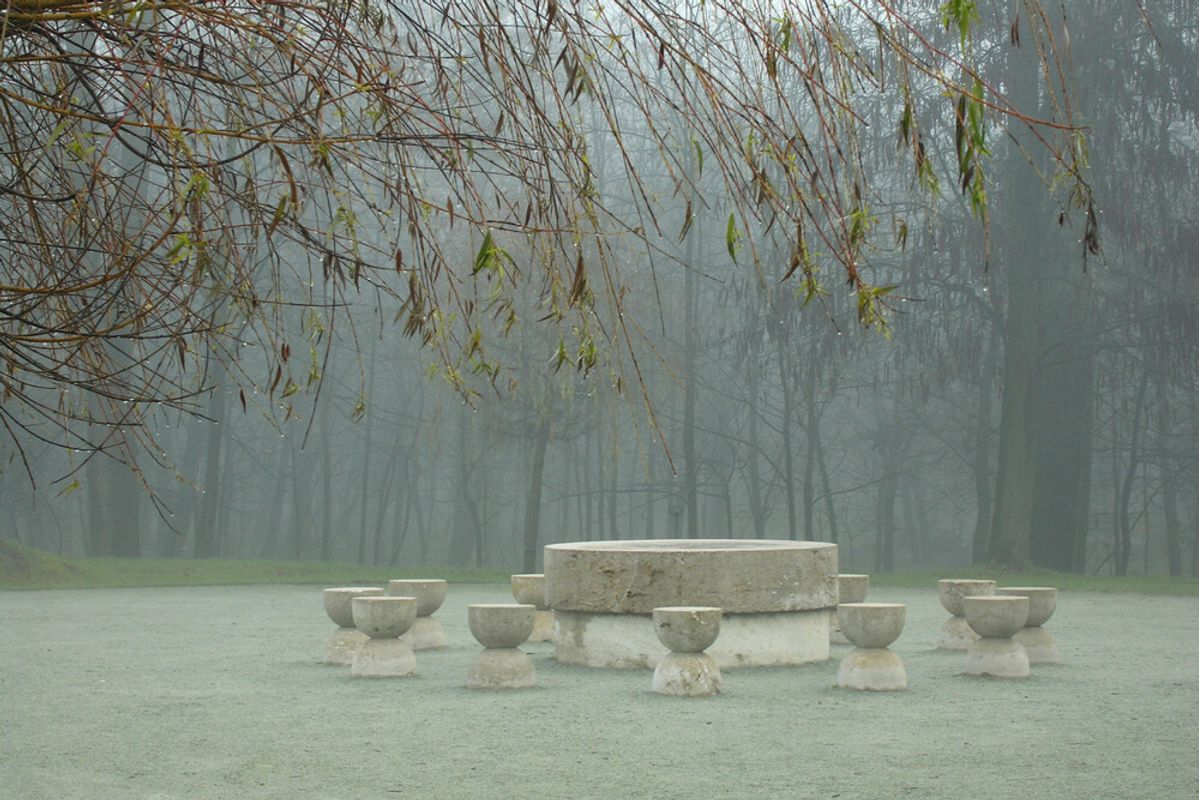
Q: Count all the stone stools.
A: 11